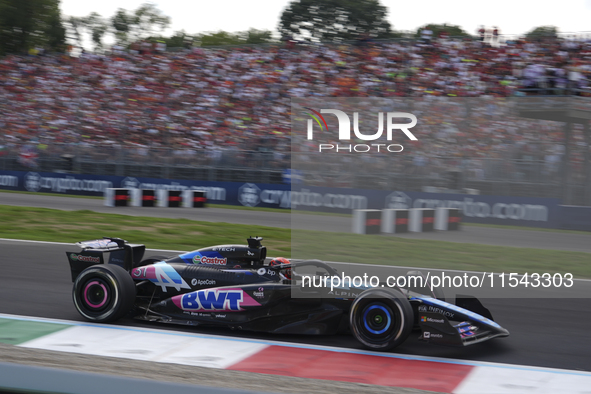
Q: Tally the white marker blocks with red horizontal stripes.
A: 8